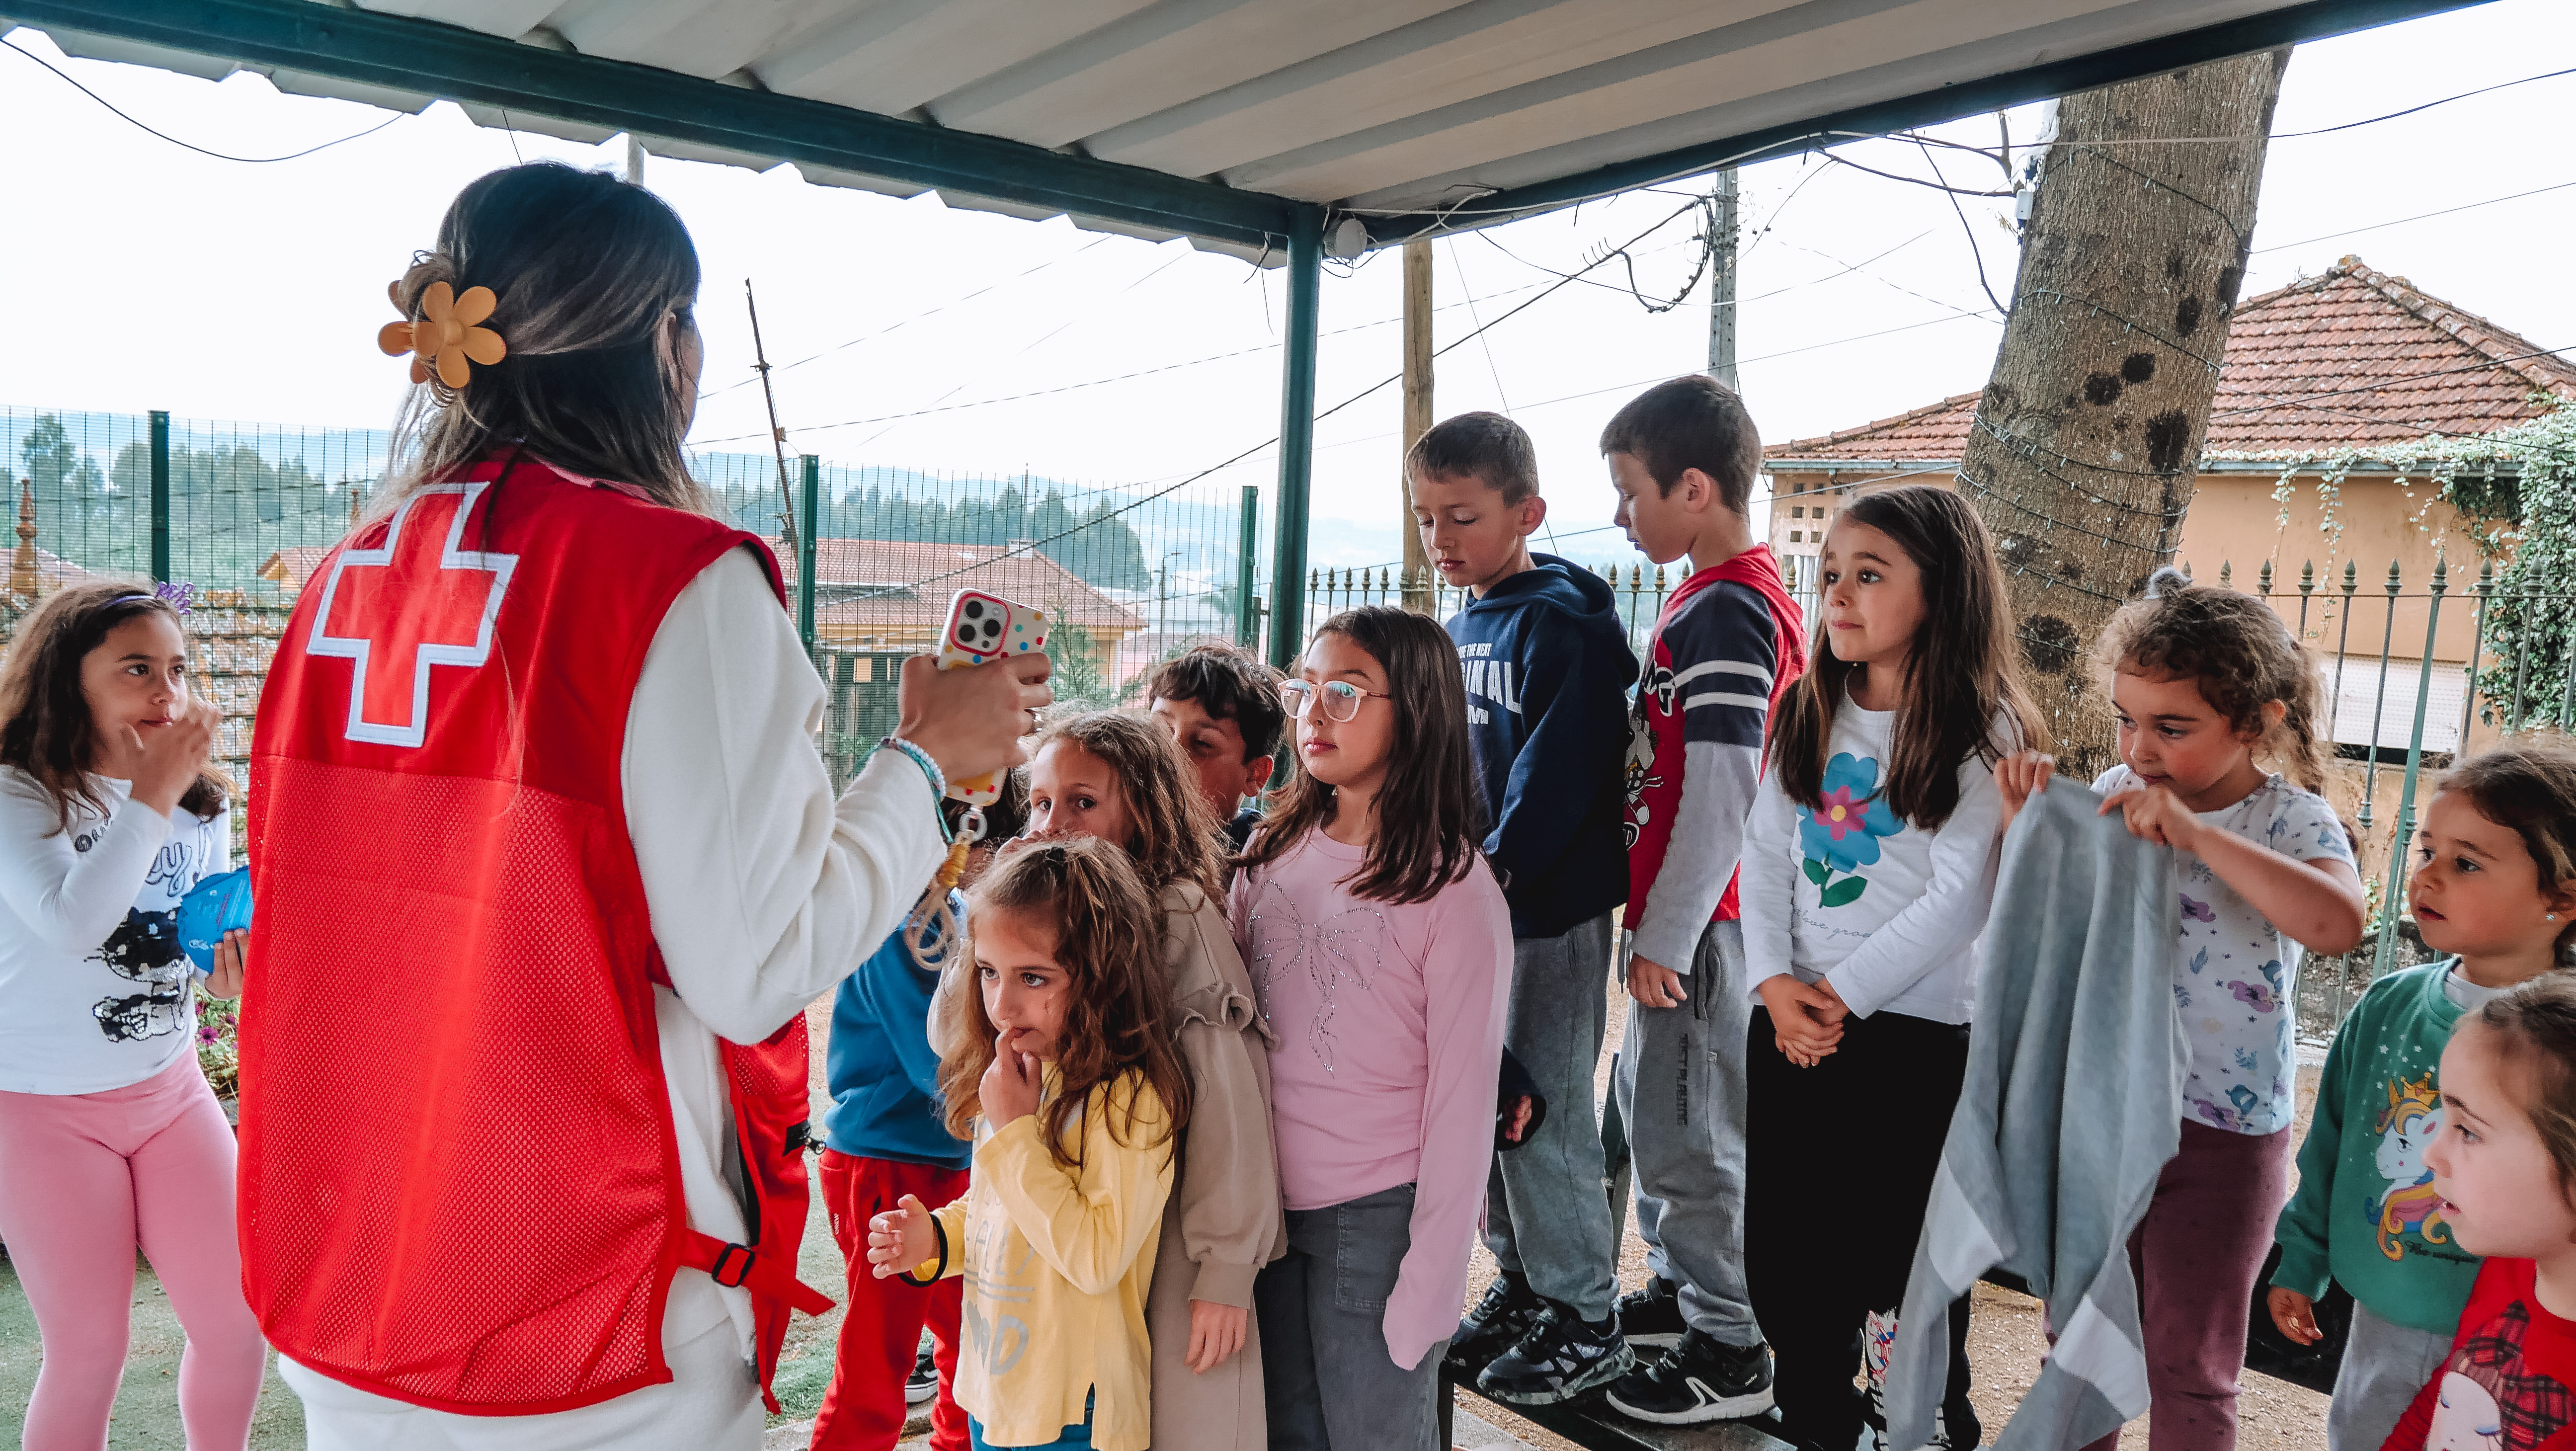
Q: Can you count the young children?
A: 12